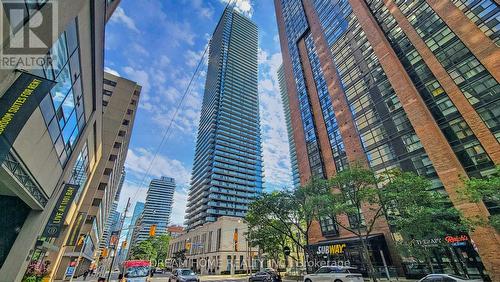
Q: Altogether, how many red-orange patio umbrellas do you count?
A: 0